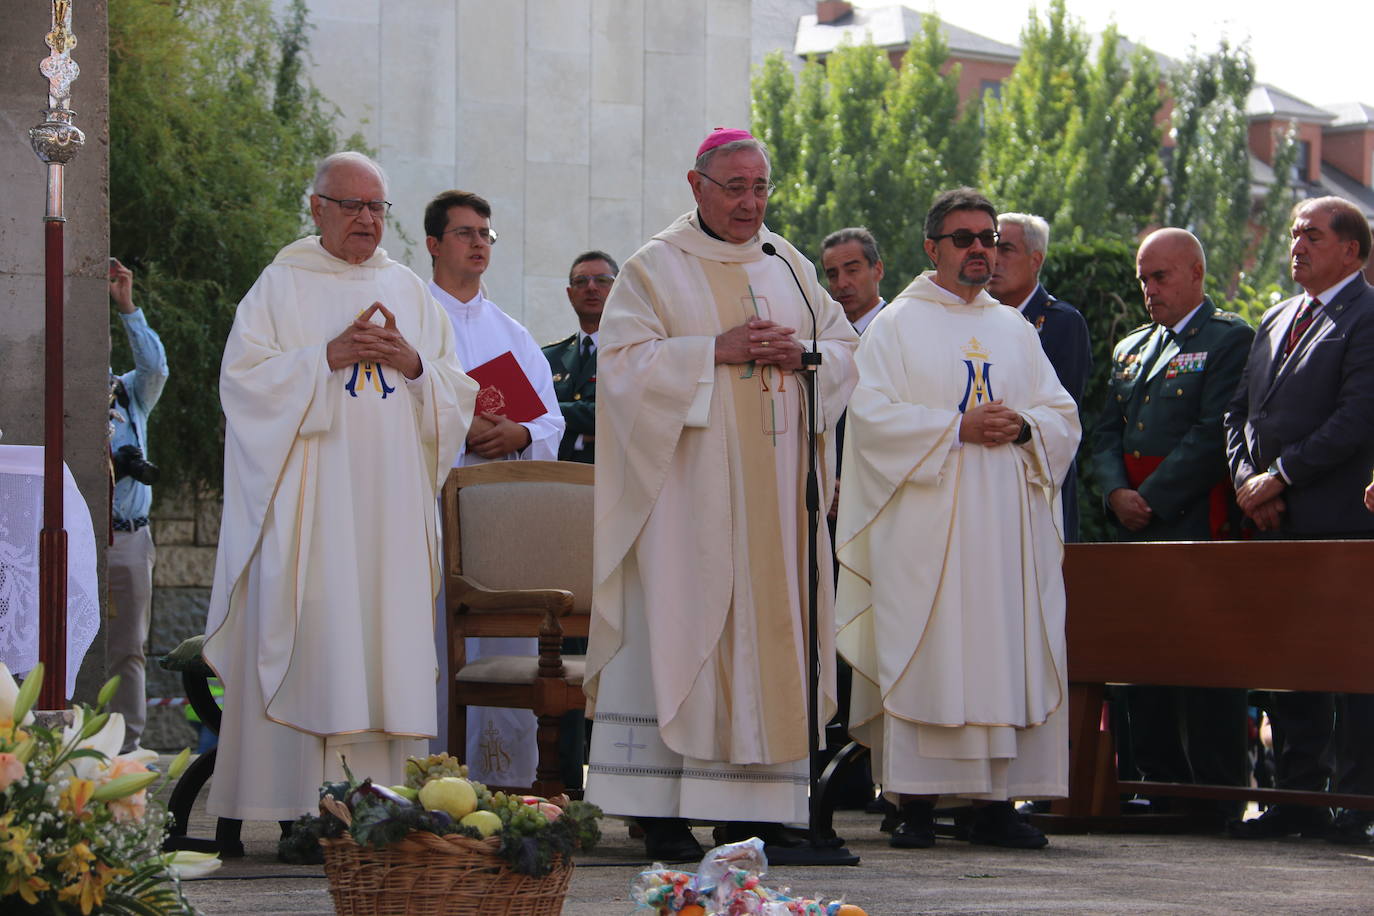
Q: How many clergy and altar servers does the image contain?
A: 4